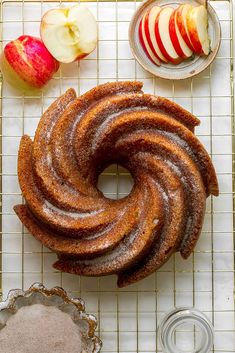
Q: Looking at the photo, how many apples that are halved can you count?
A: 1